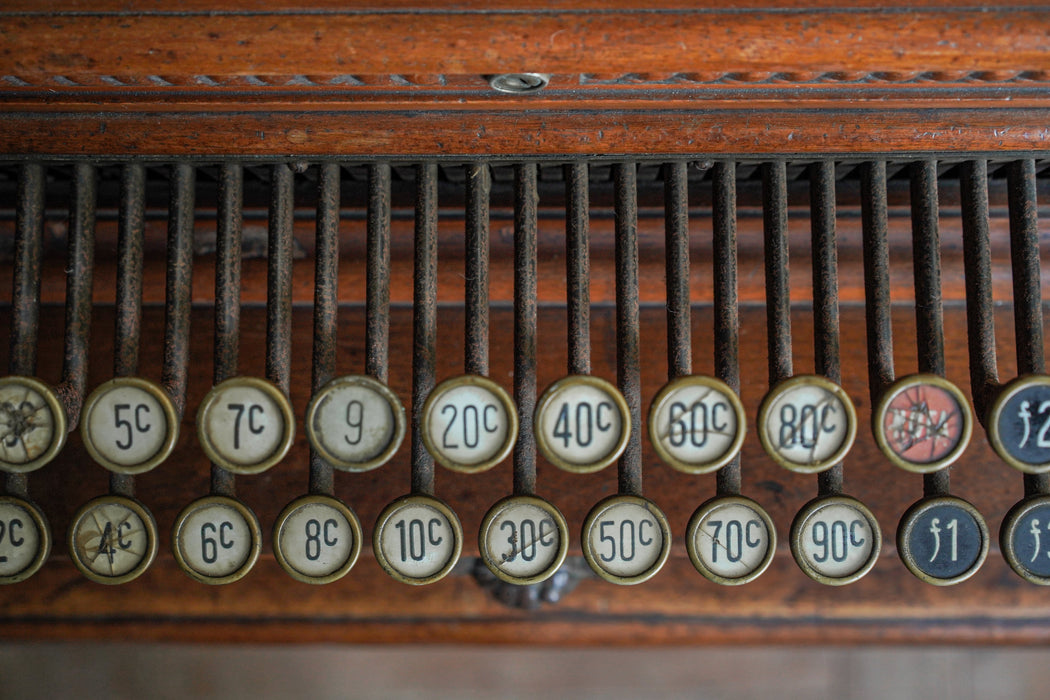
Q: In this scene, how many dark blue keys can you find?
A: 3